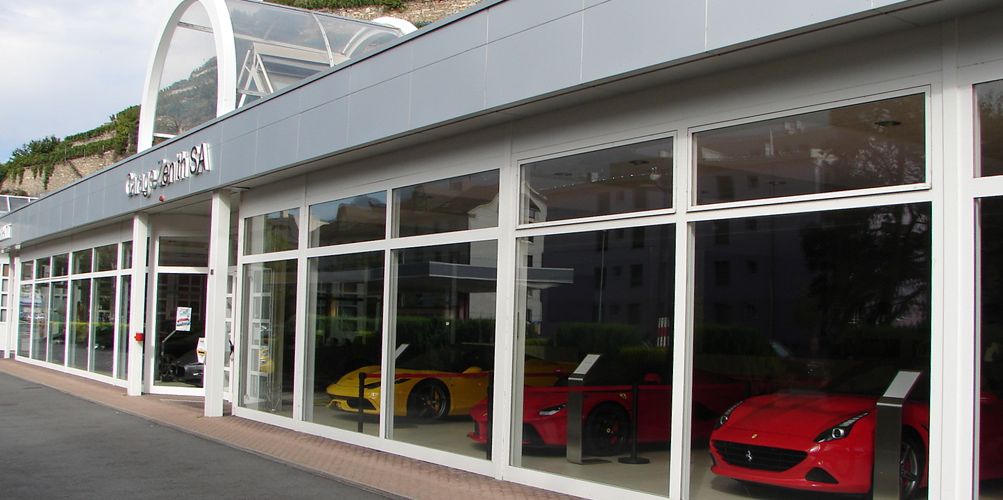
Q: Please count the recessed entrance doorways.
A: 1